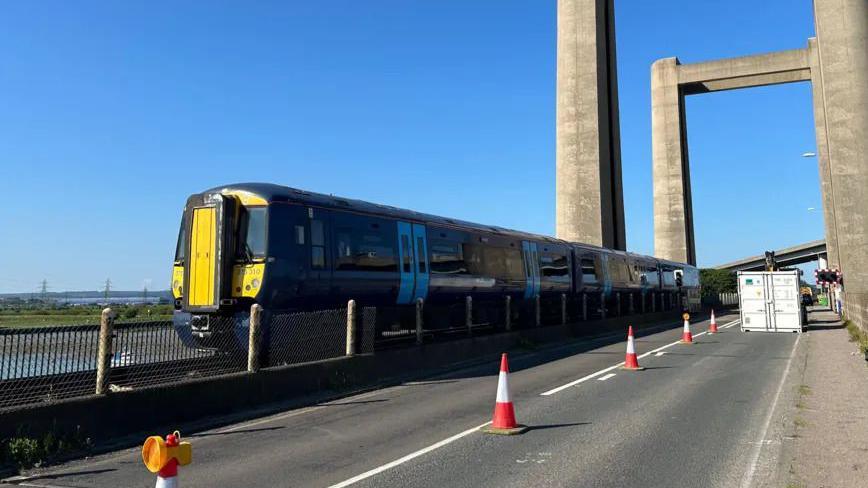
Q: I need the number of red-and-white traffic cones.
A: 5